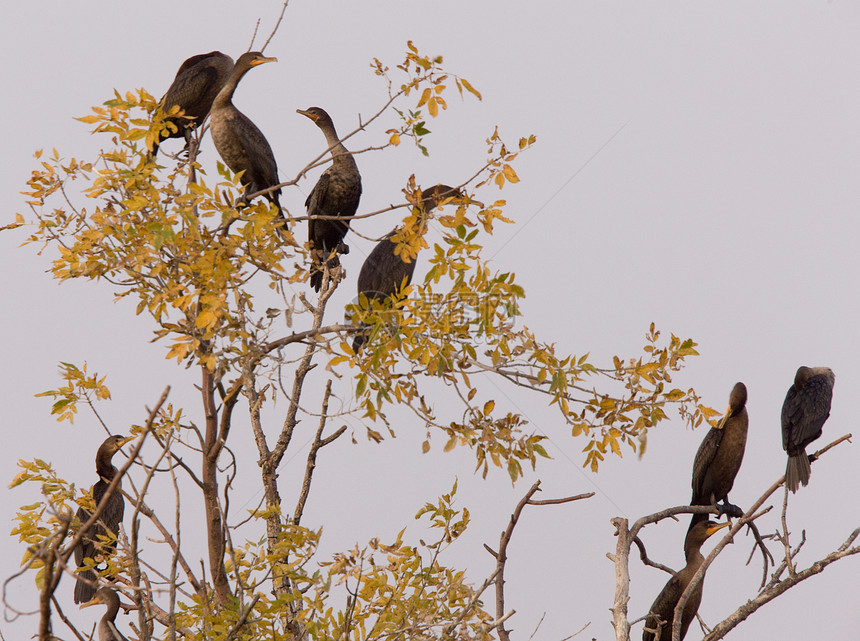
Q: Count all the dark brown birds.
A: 9